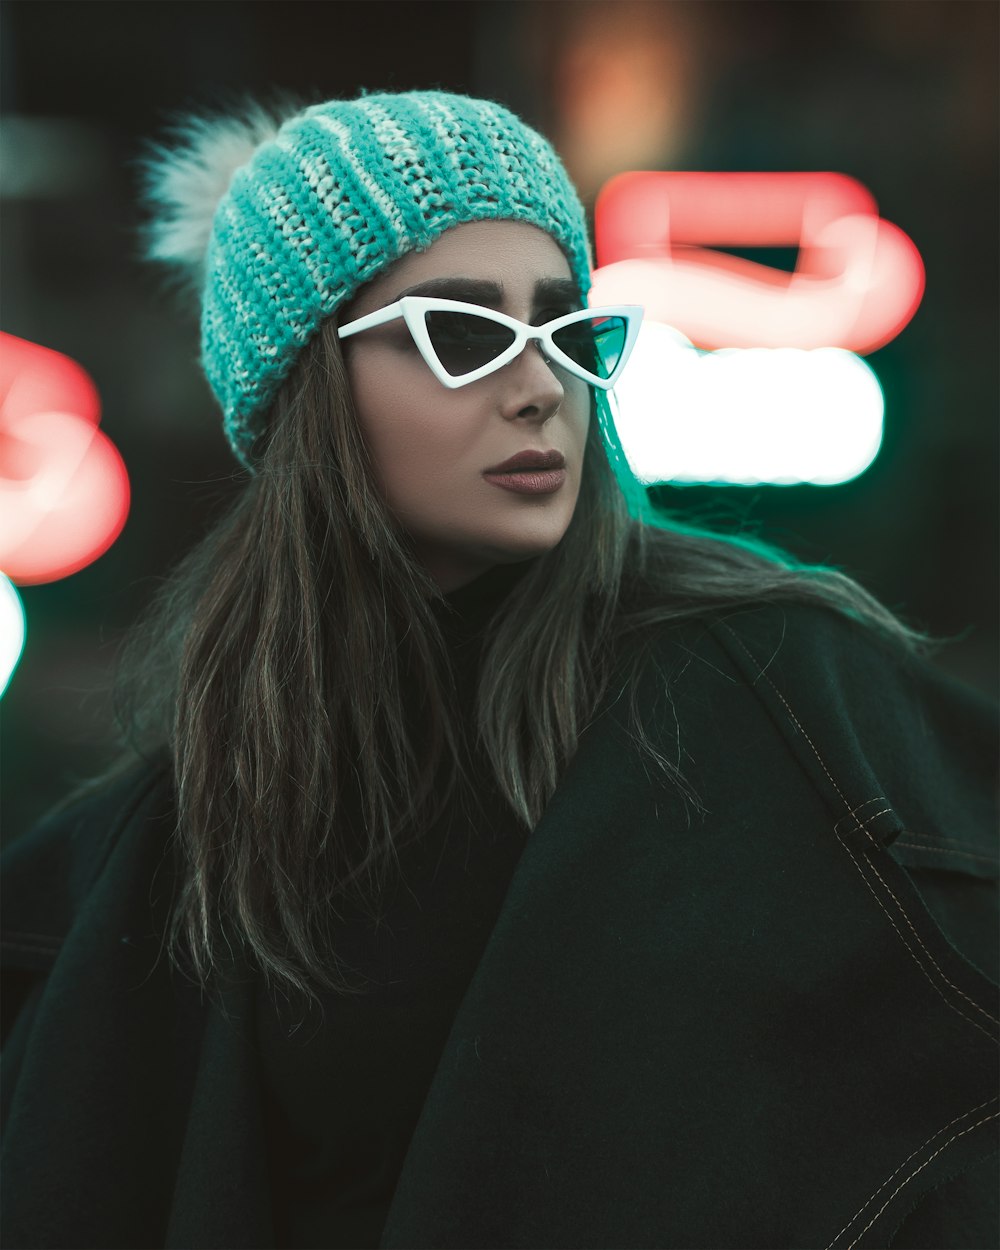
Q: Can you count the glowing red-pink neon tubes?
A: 2